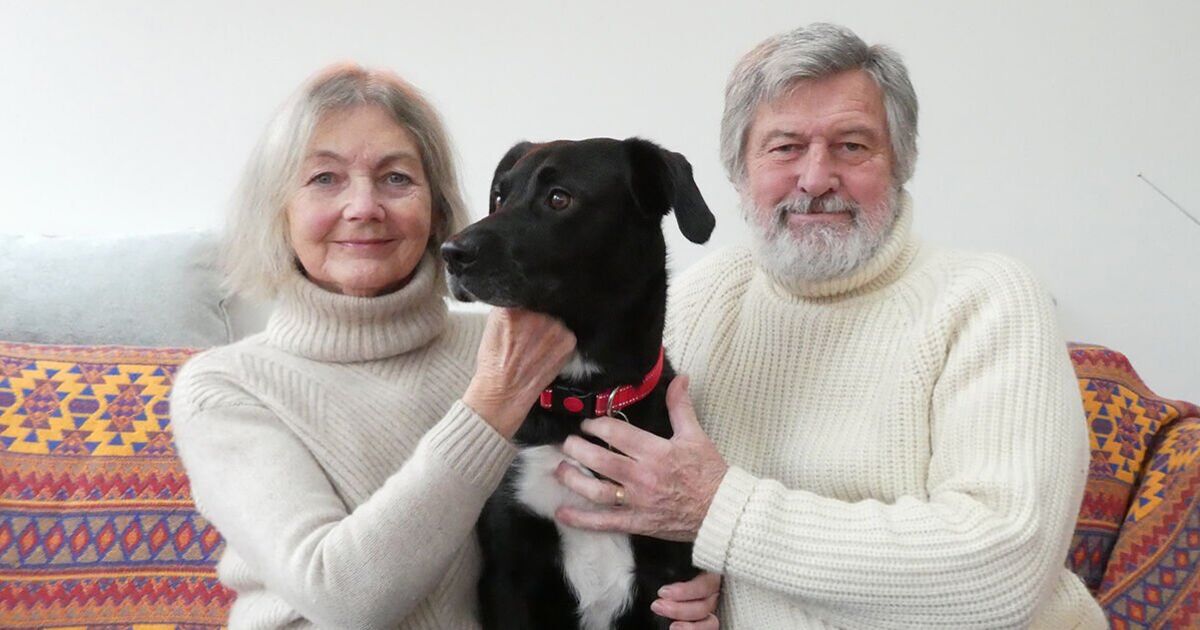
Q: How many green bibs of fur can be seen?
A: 0